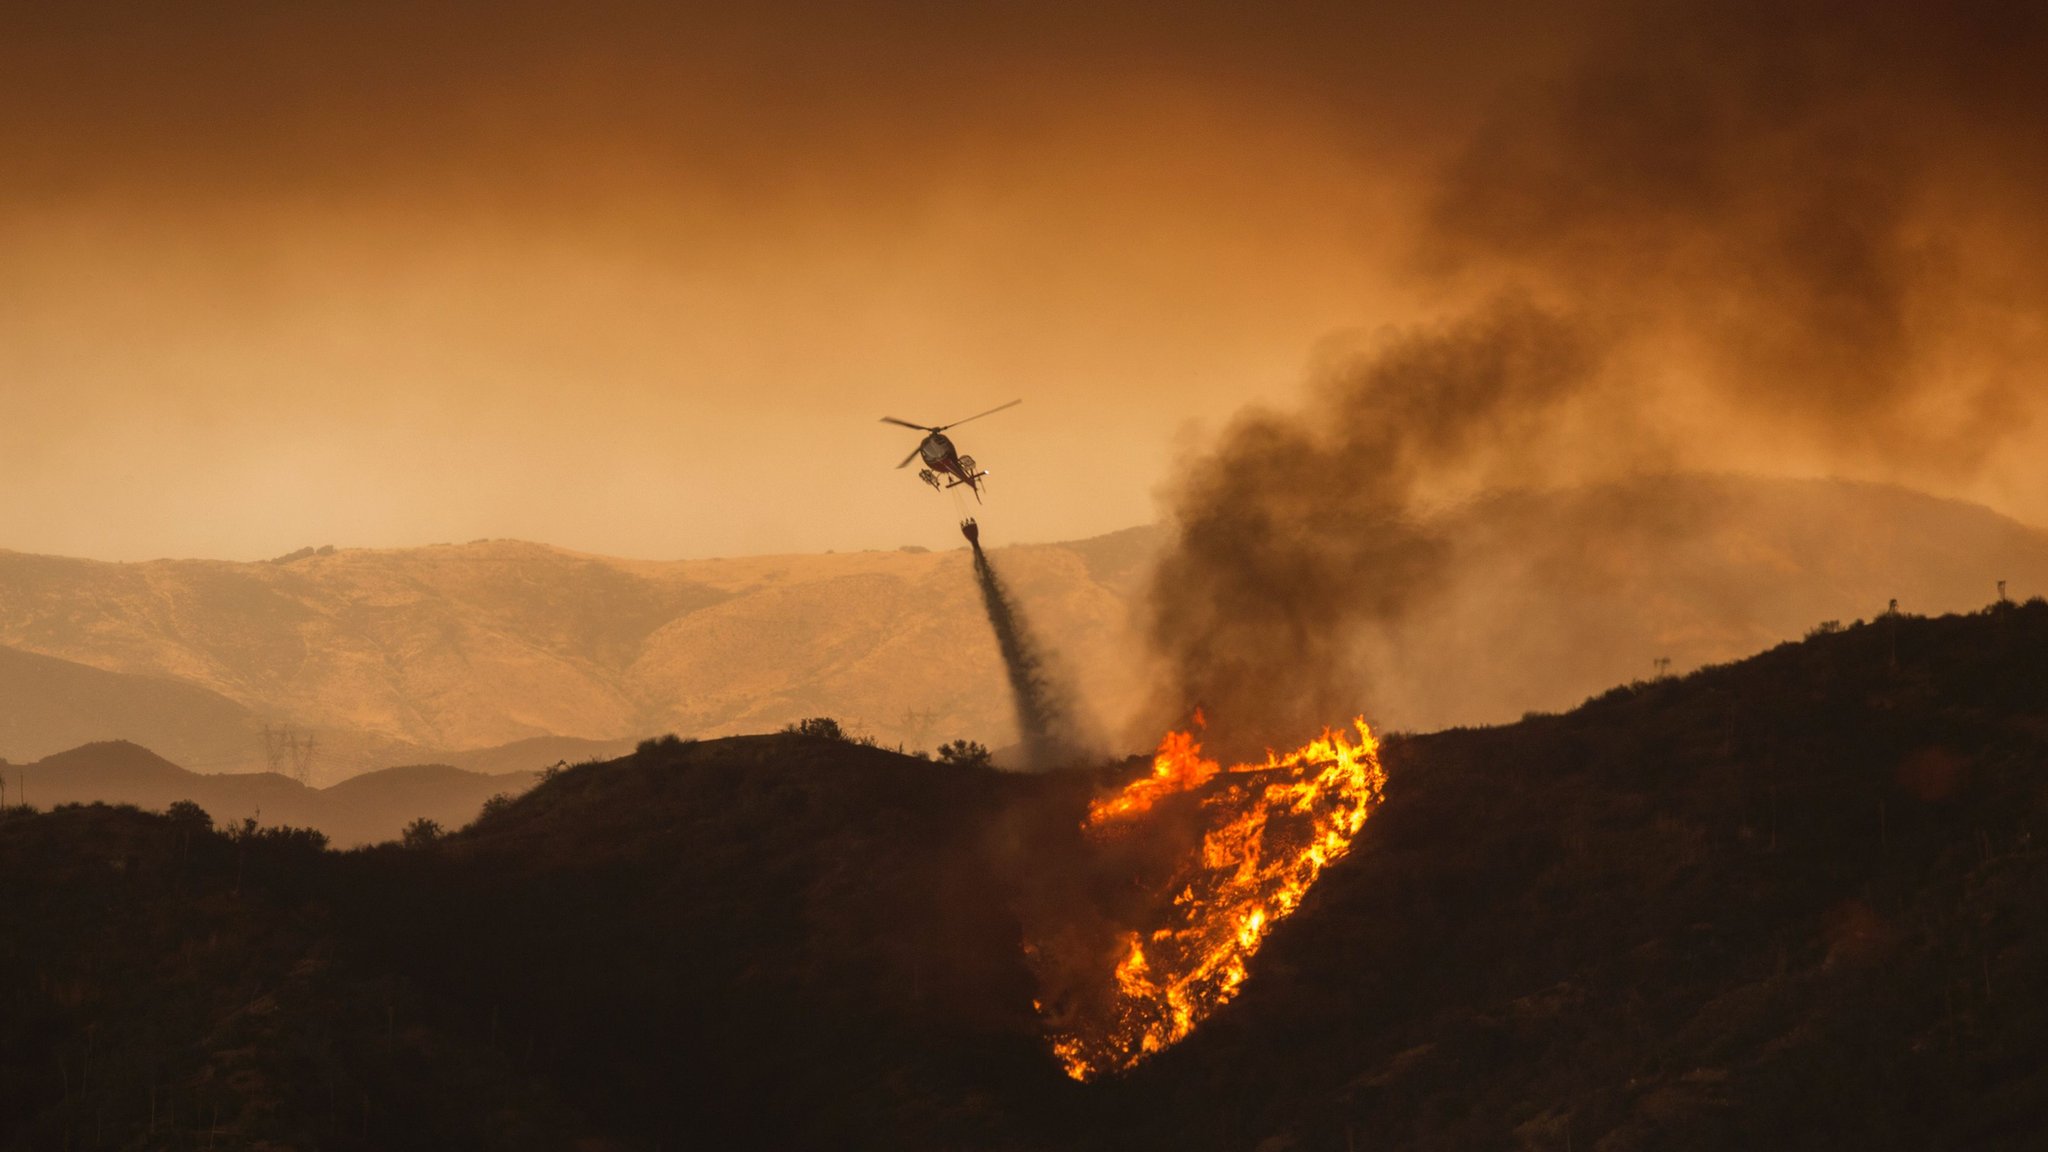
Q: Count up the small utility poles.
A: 3